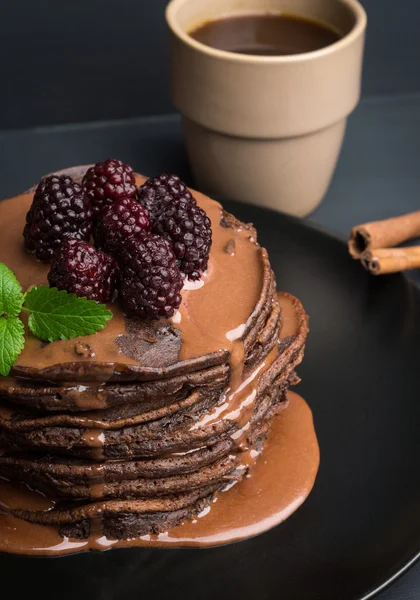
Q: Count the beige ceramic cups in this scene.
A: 1